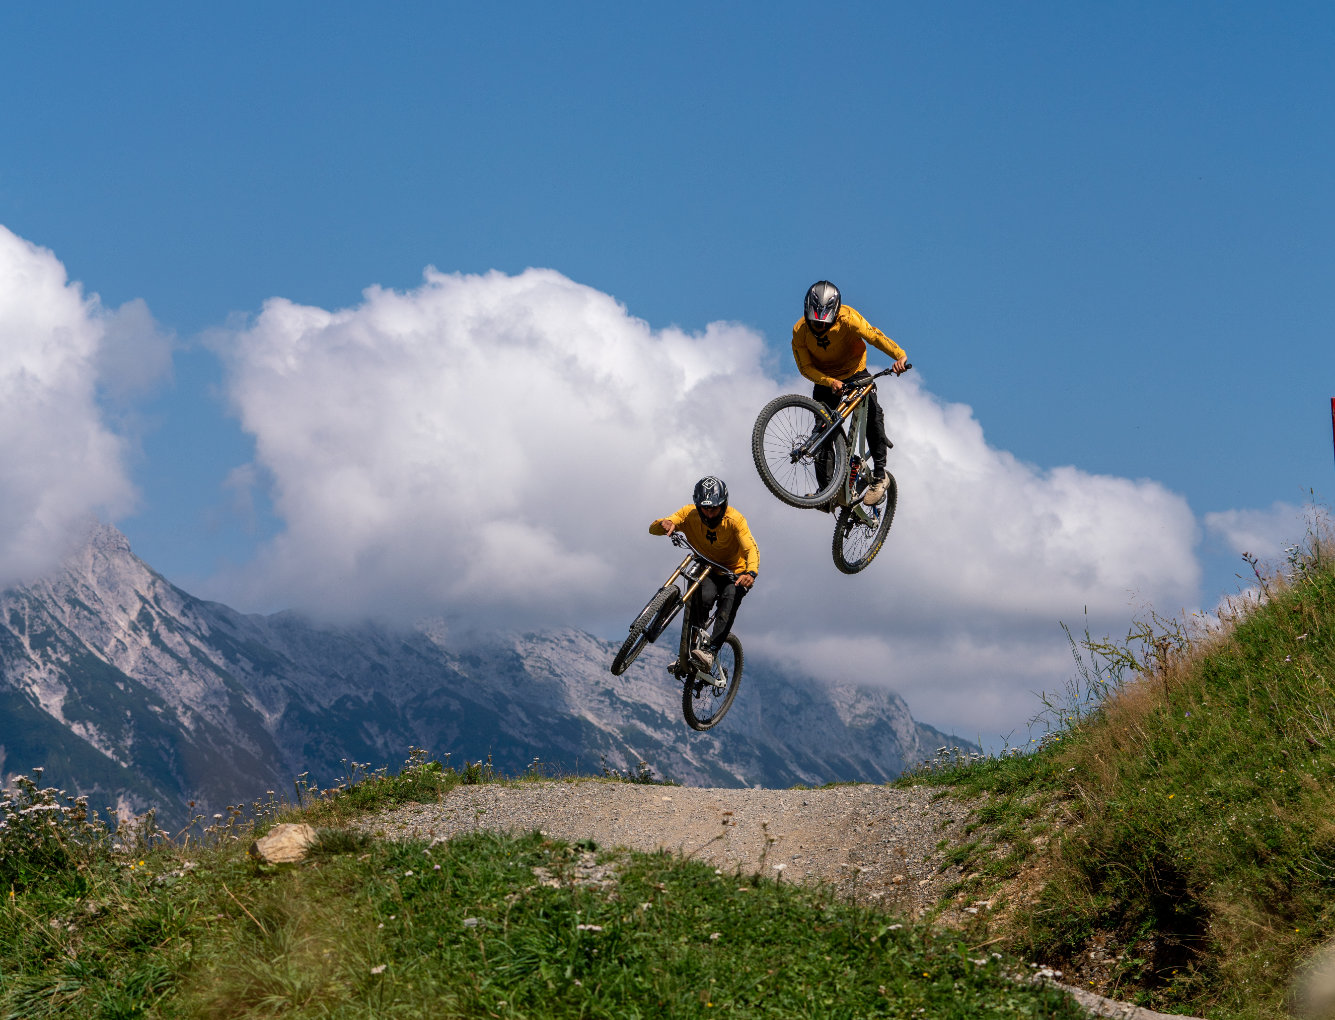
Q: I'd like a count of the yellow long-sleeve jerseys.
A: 2